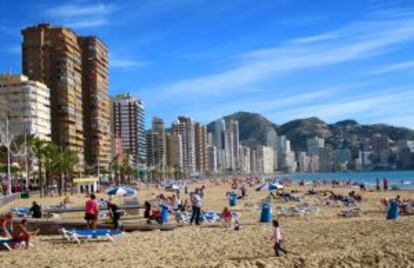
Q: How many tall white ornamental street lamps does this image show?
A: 2